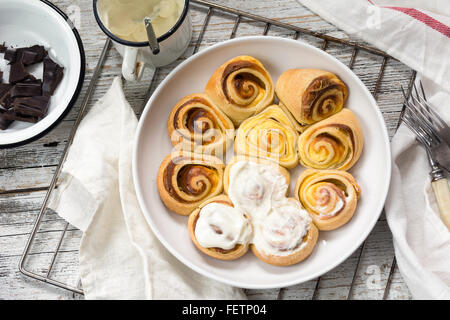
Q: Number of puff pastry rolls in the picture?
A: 10